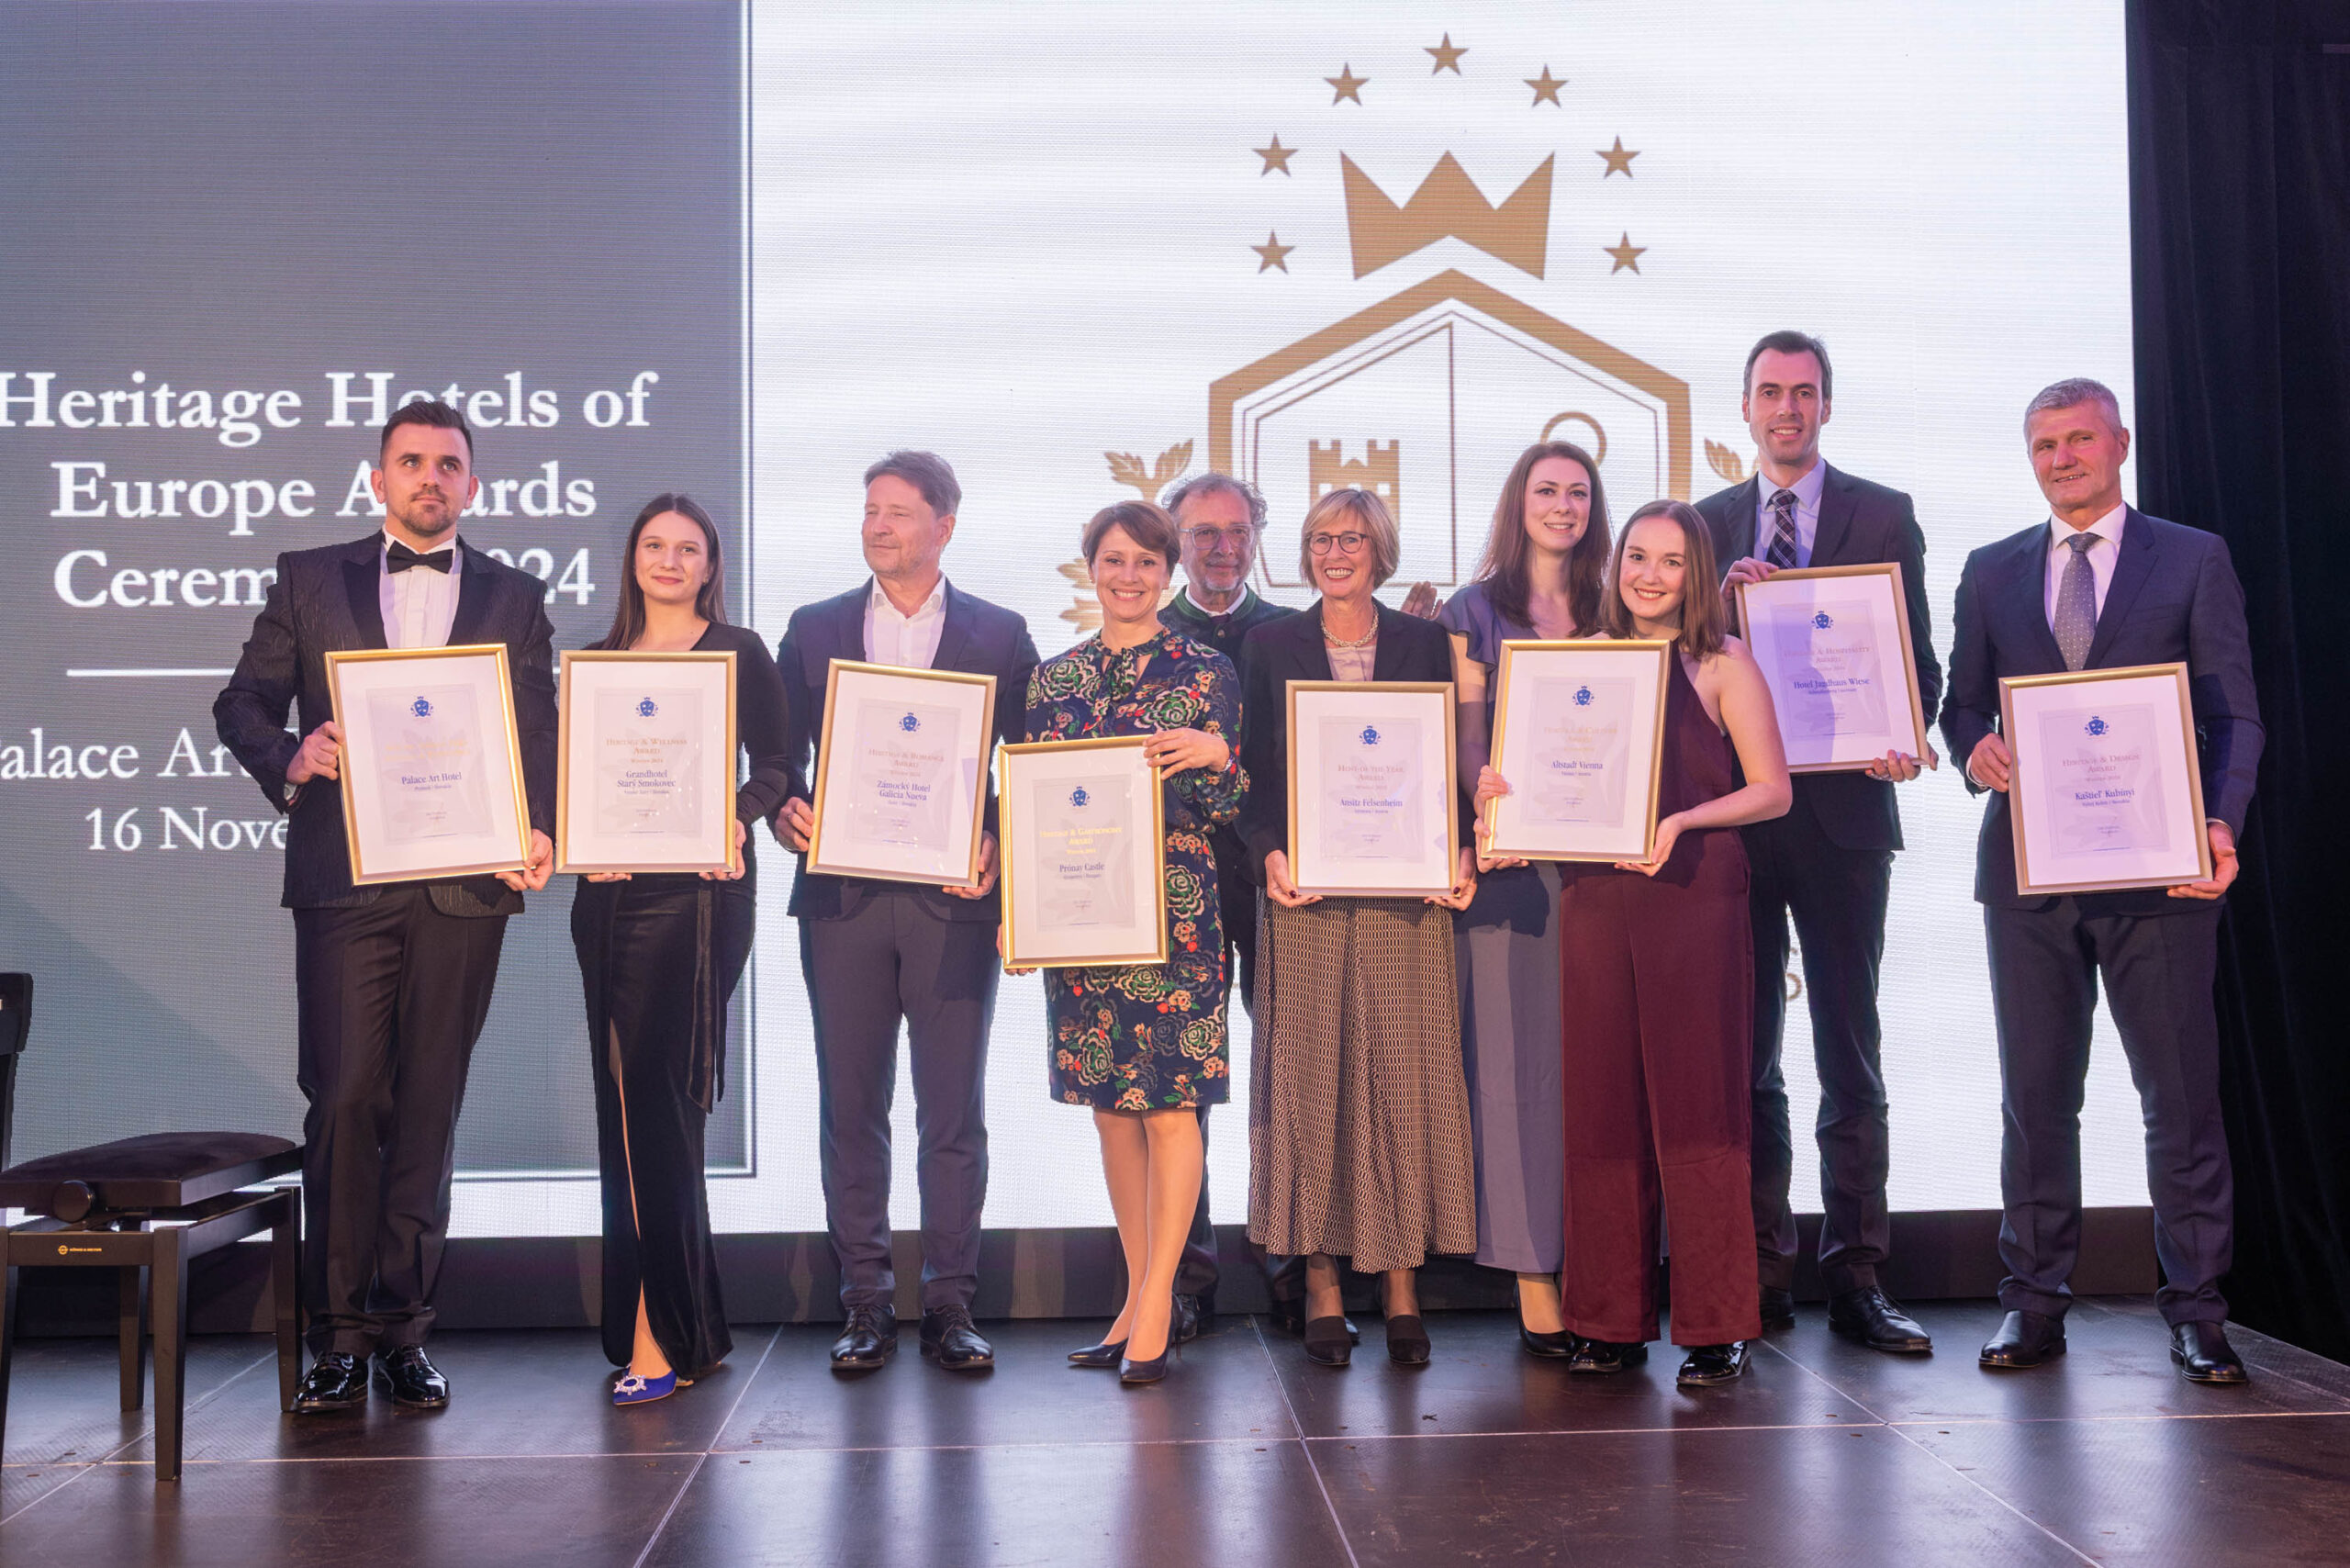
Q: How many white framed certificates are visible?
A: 8